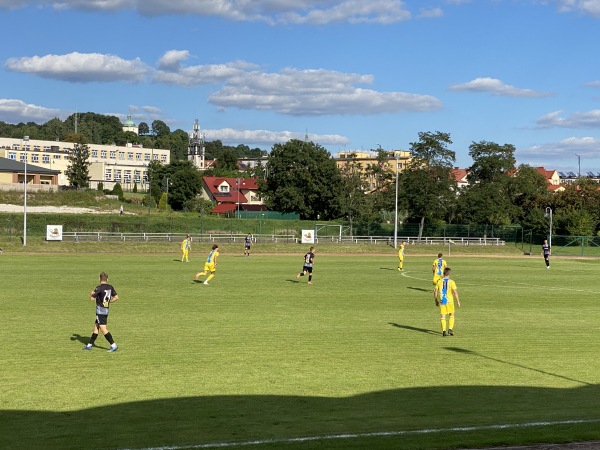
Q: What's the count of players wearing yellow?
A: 5